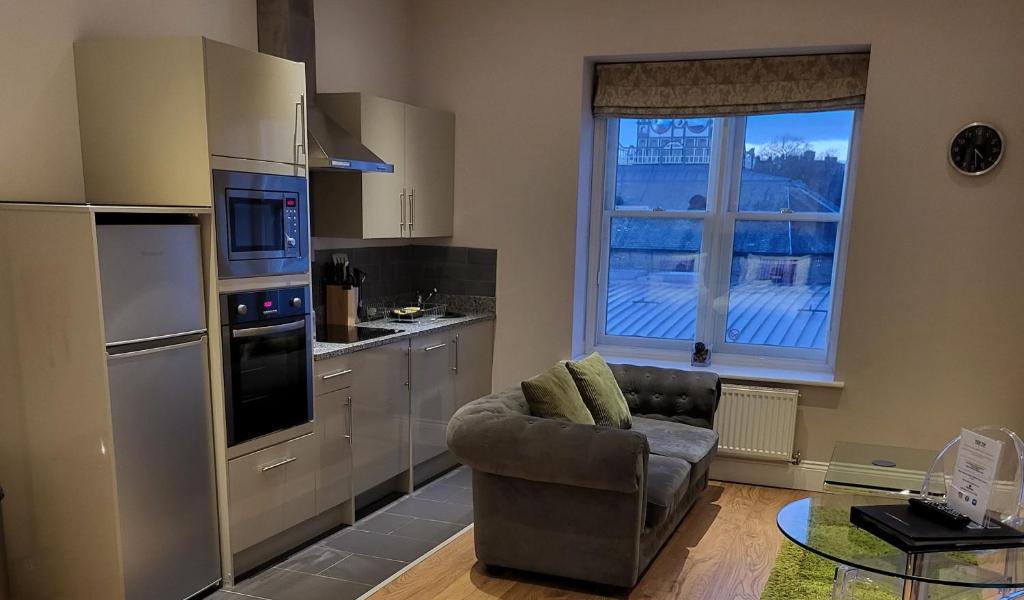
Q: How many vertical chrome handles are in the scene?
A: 6